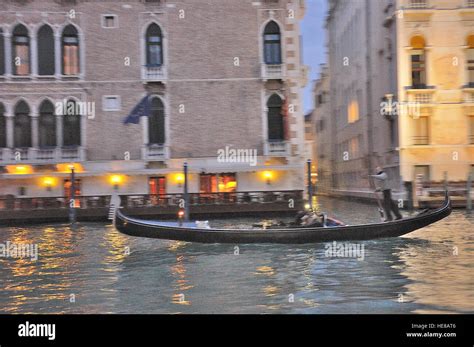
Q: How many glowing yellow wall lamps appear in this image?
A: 4